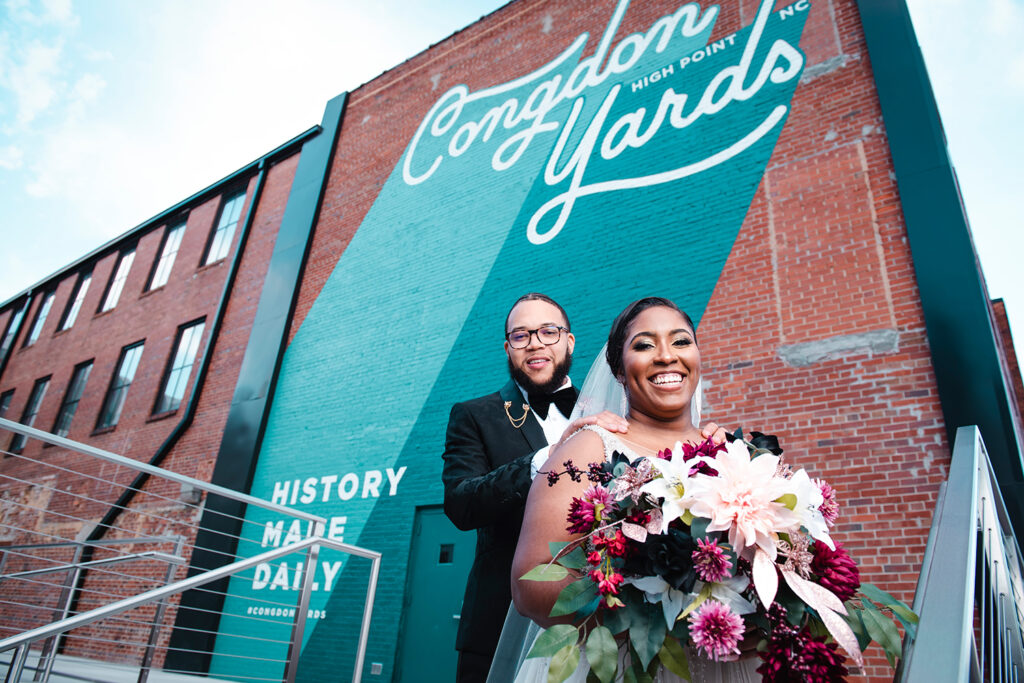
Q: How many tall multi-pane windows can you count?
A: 11